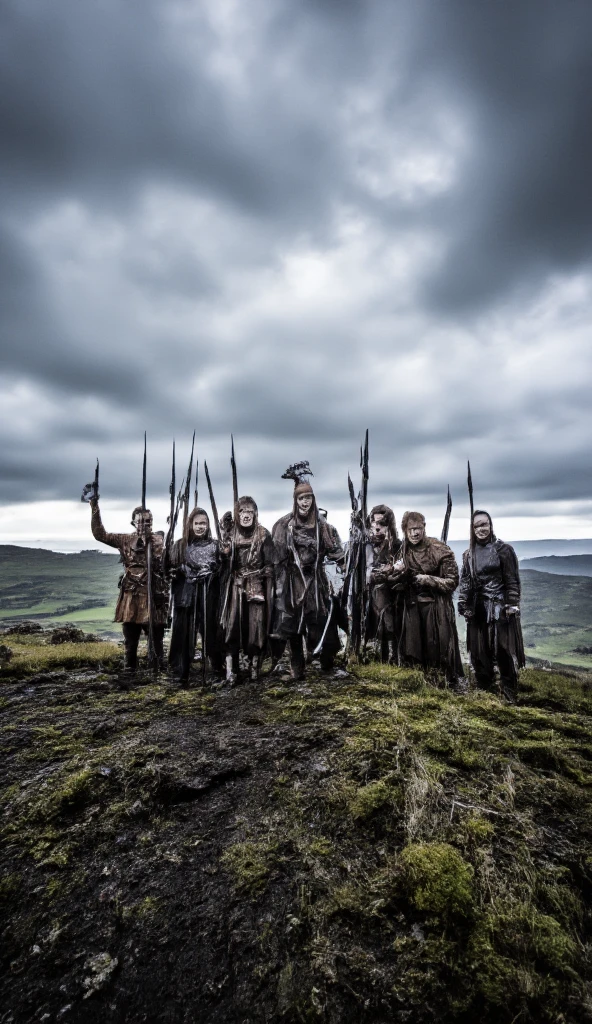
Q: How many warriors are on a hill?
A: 7